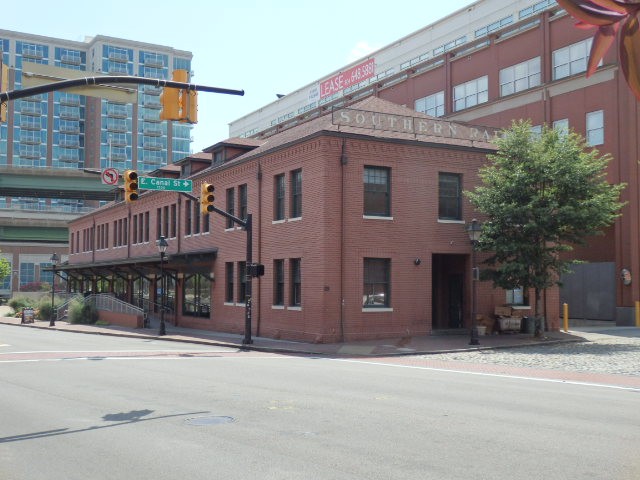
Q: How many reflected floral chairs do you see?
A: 0